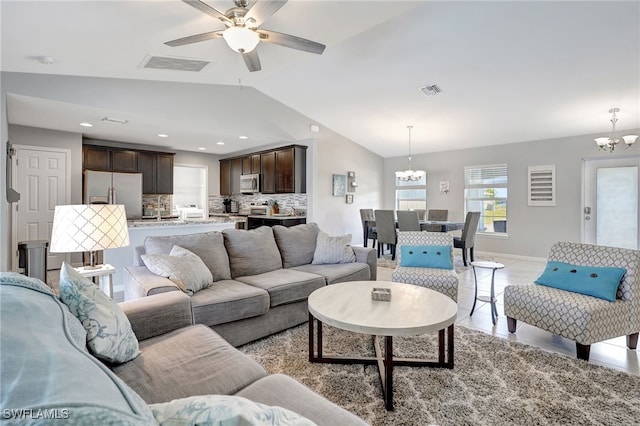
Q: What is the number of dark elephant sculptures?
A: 0